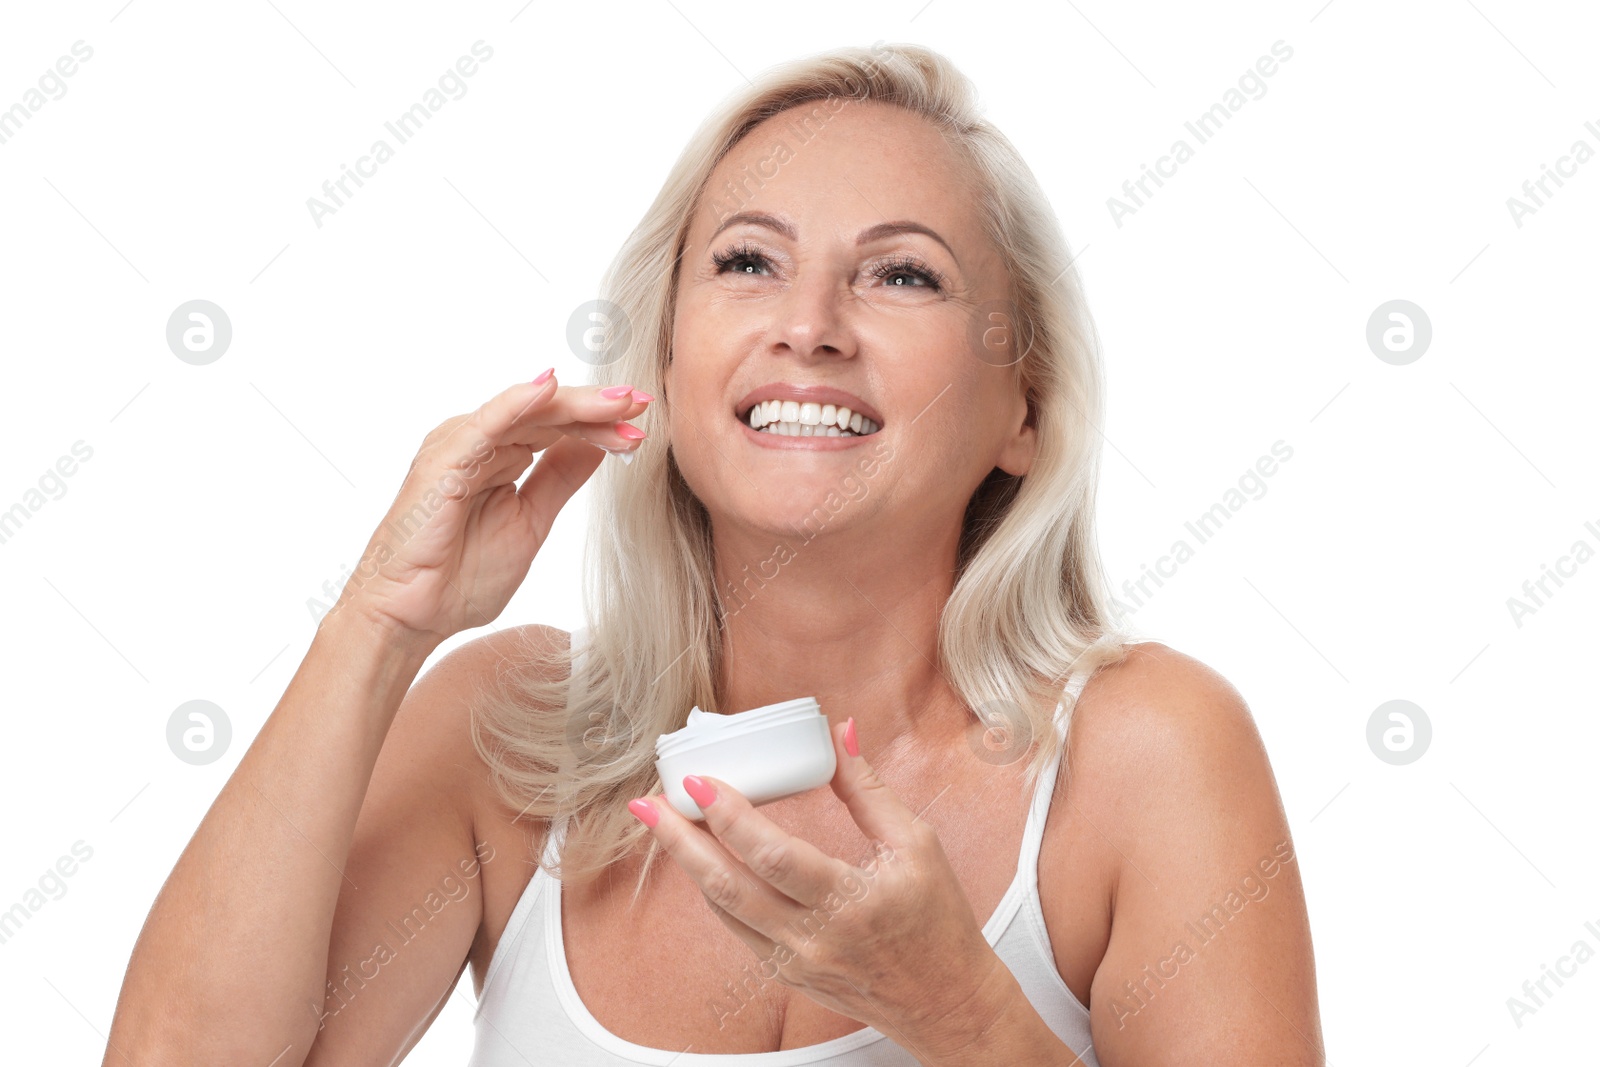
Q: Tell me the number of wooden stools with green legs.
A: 0